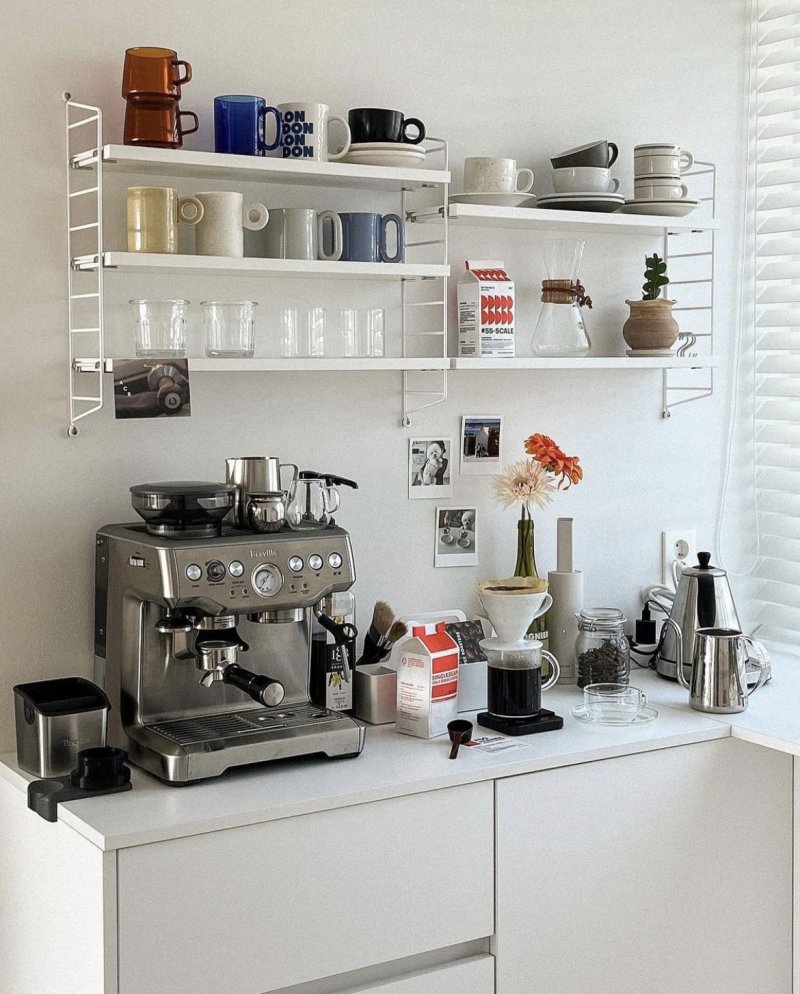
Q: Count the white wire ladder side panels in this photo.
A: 3